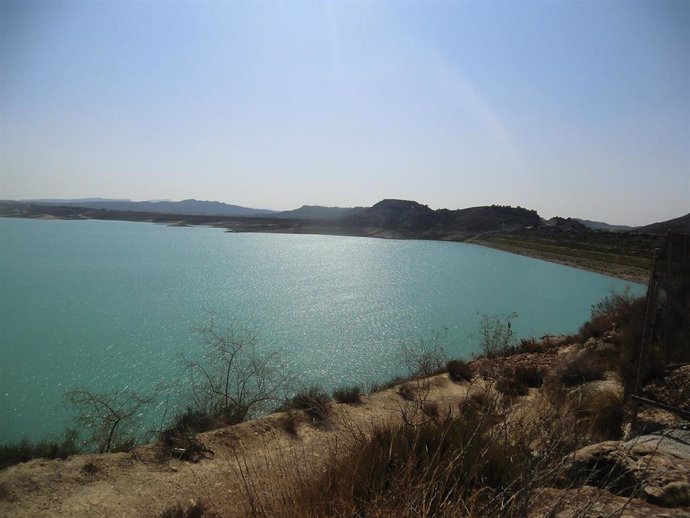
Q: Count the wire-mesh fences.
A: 1